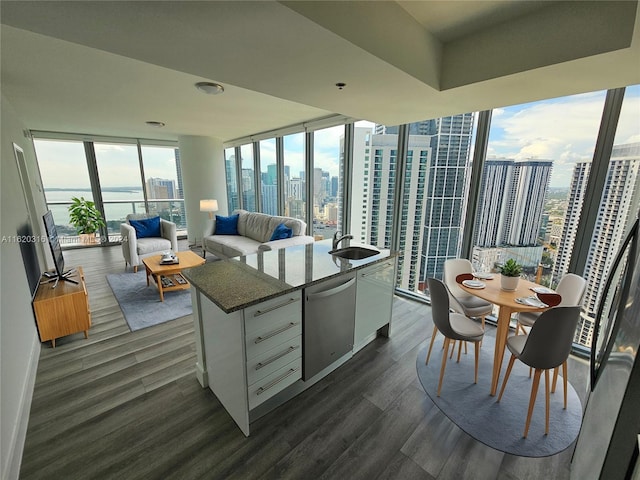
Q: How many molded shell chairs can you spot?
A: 4